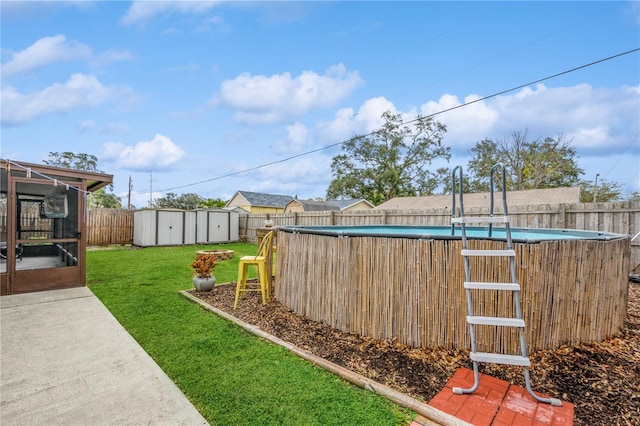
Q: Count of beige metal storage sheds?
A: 2